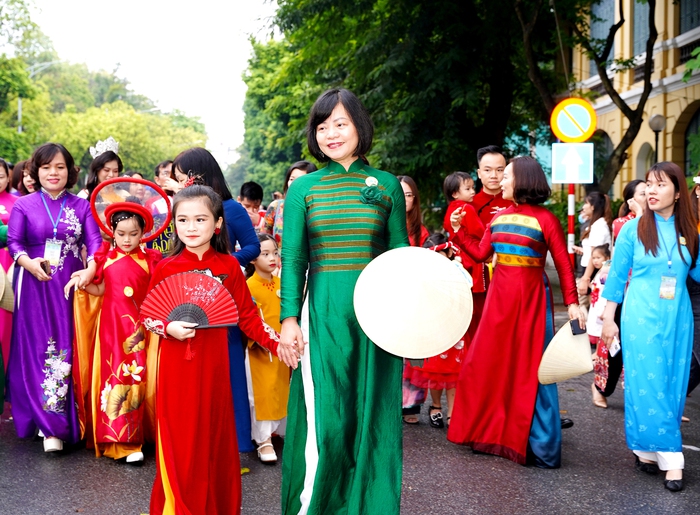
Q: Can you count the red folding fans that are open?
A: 1